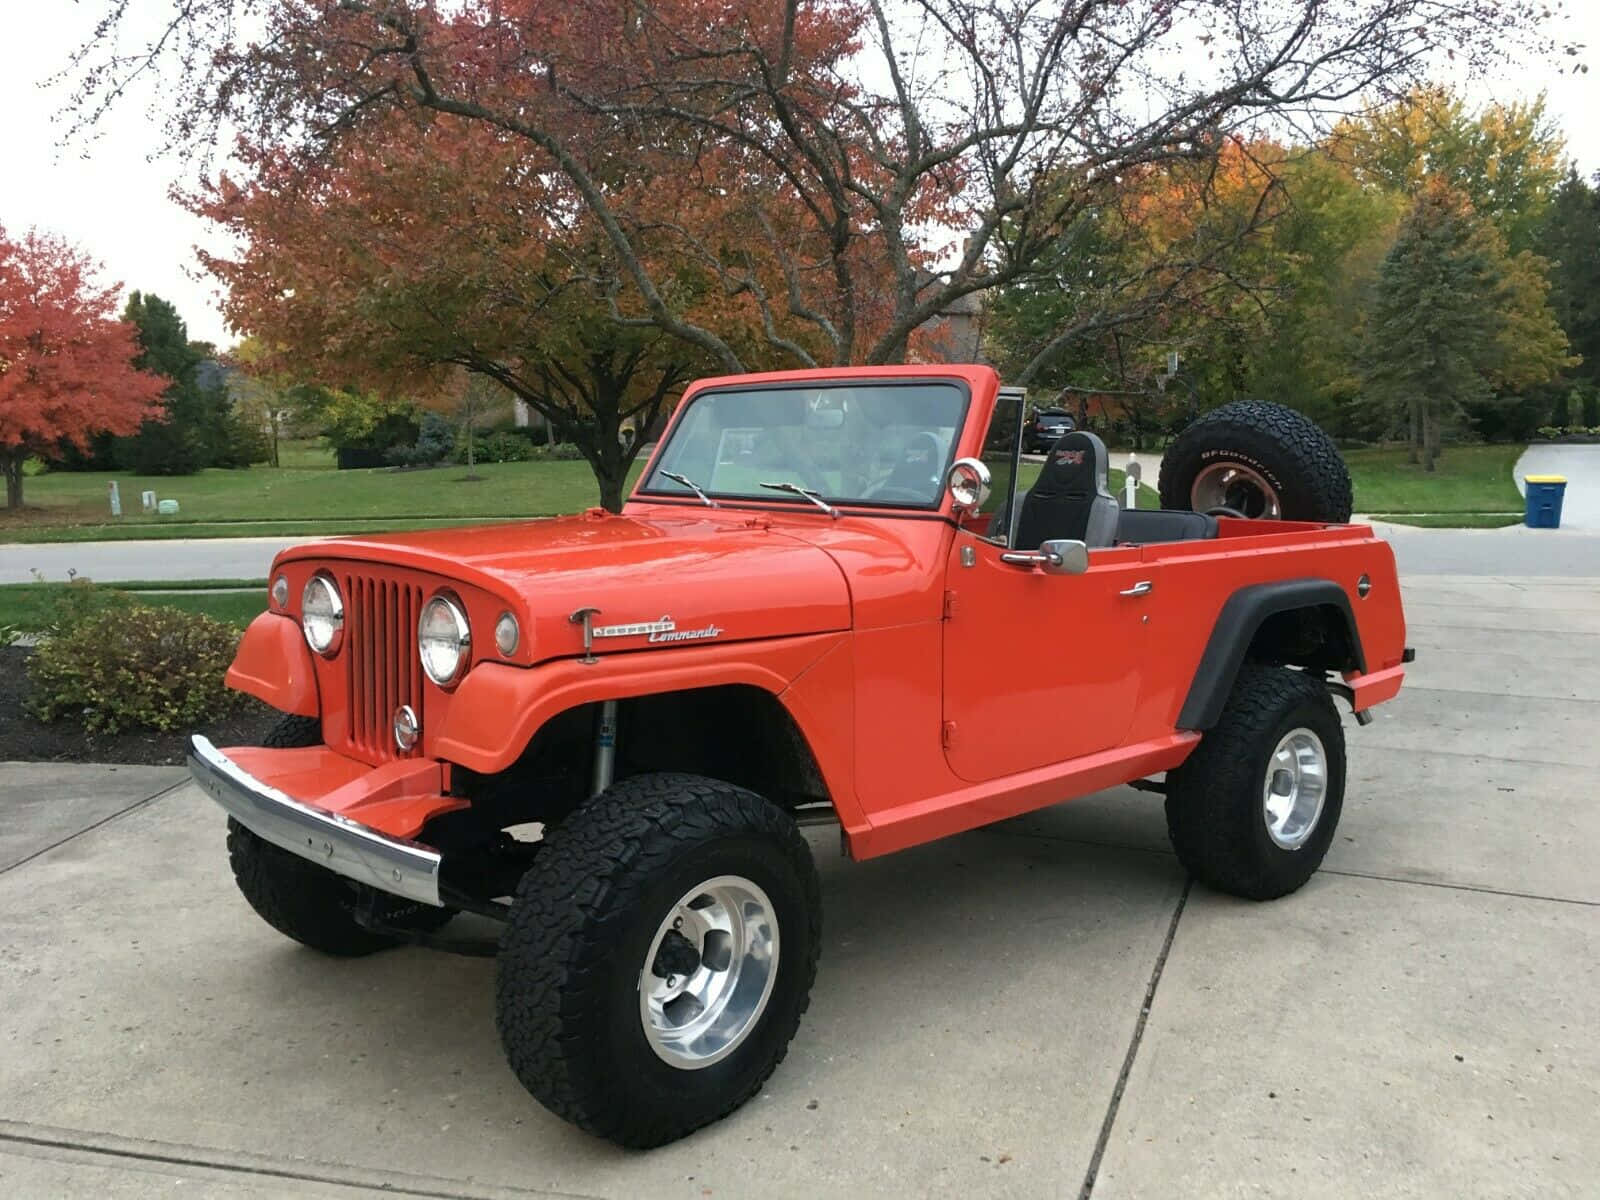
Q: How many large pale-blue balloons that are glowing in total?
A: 0